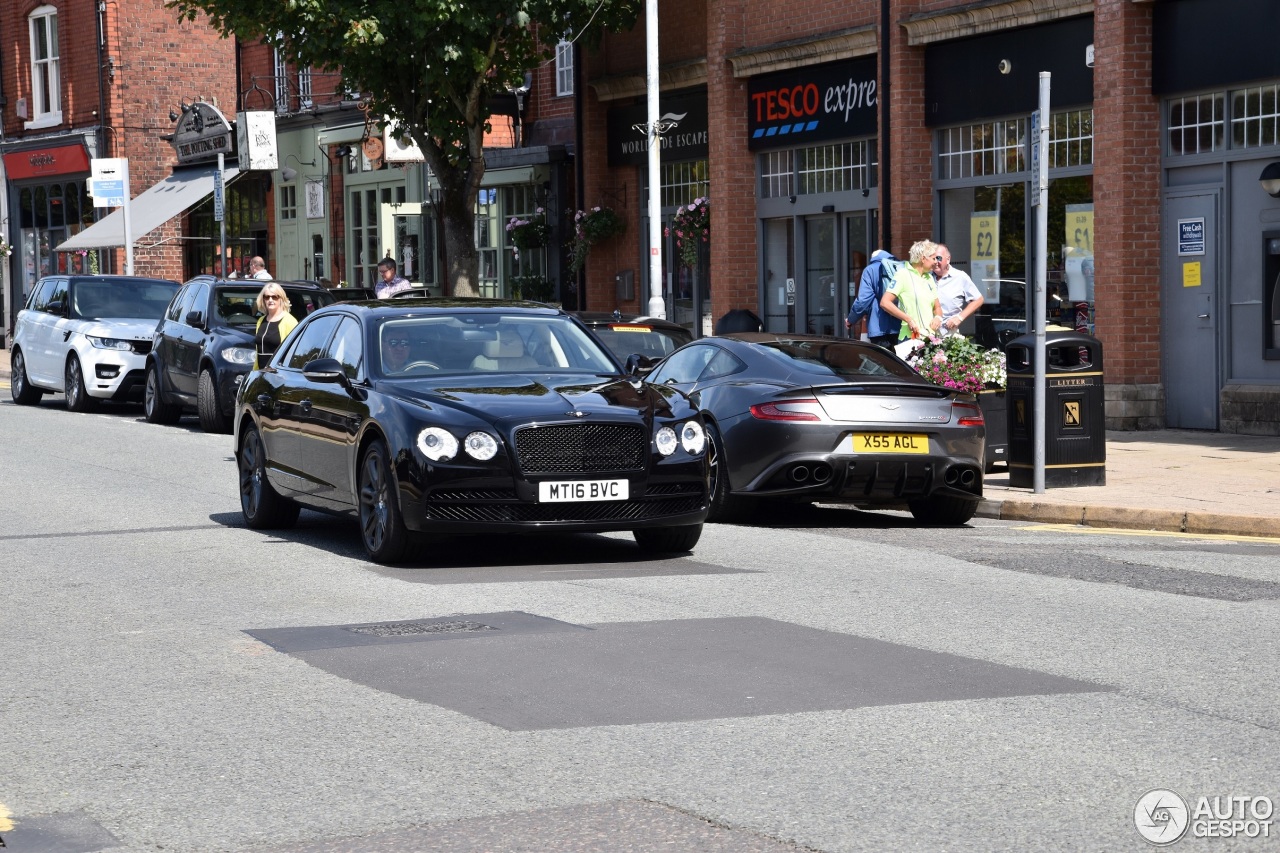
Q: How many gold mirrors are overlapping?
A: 0